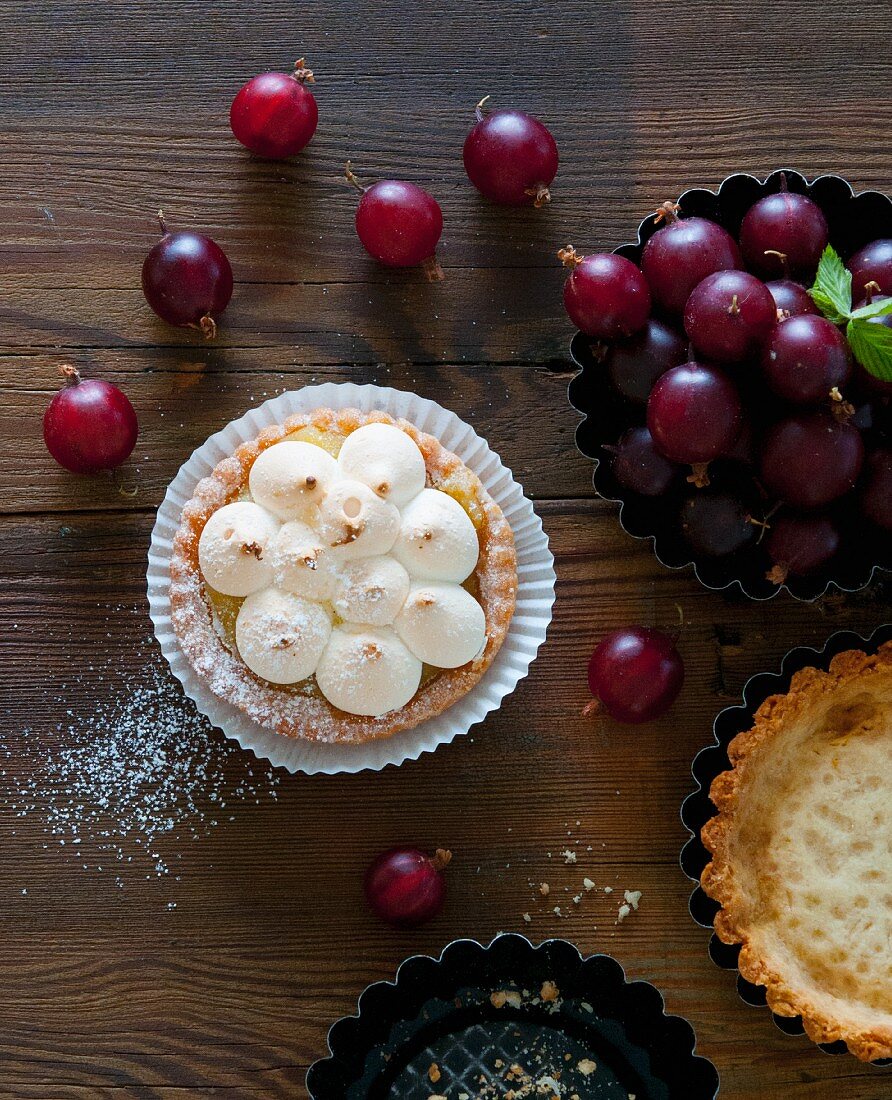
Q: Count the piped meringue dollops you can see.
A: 10